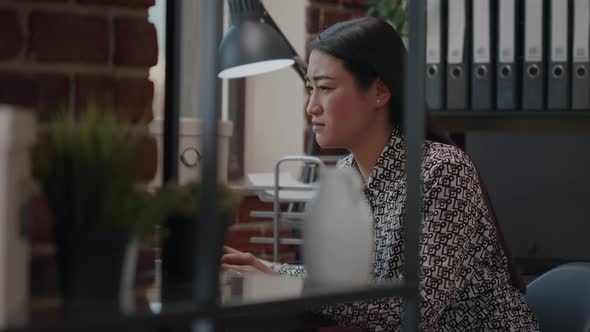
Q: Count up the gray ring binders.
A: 7